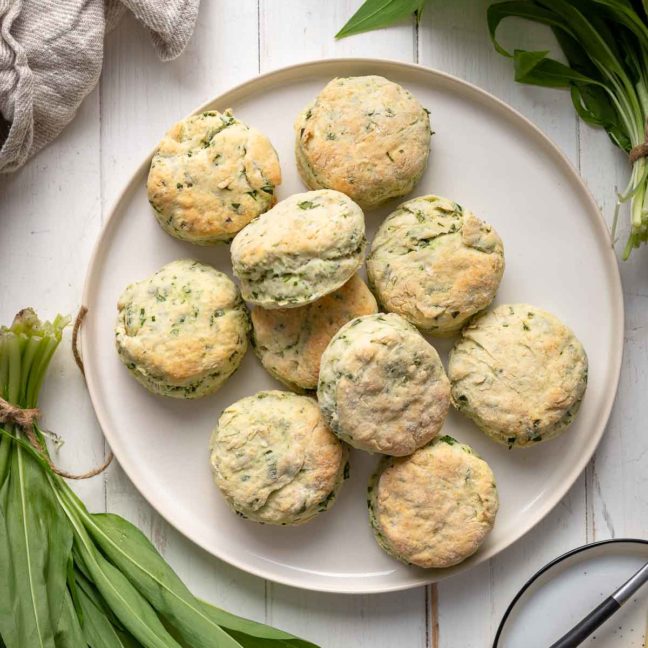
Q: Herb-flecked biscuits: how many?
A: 10